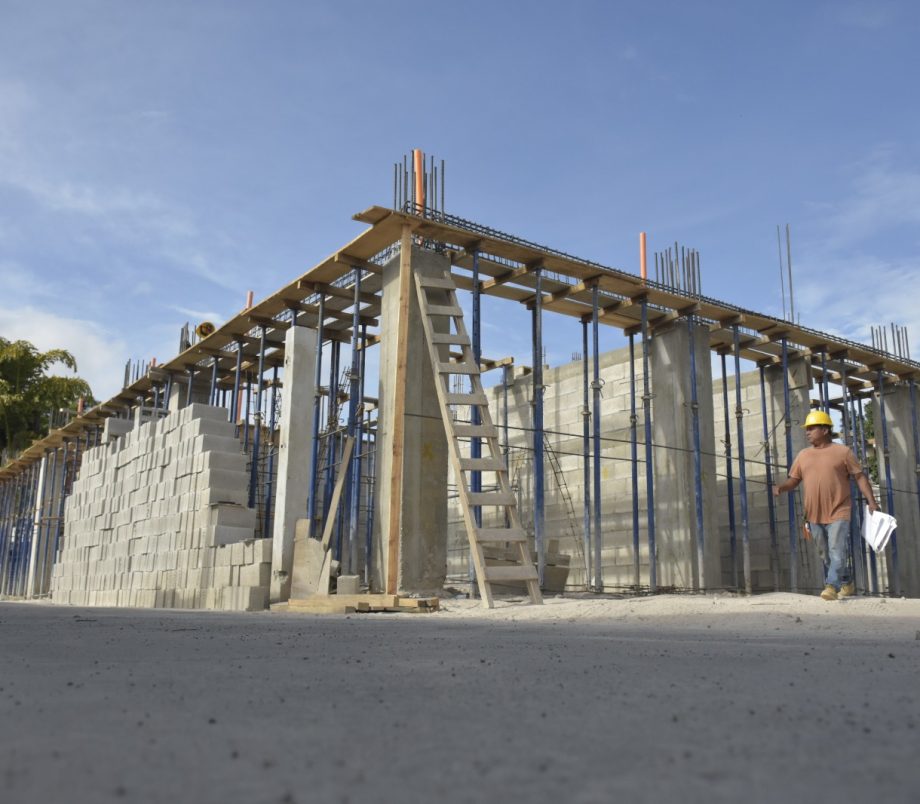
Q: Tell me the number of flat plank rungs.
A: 10